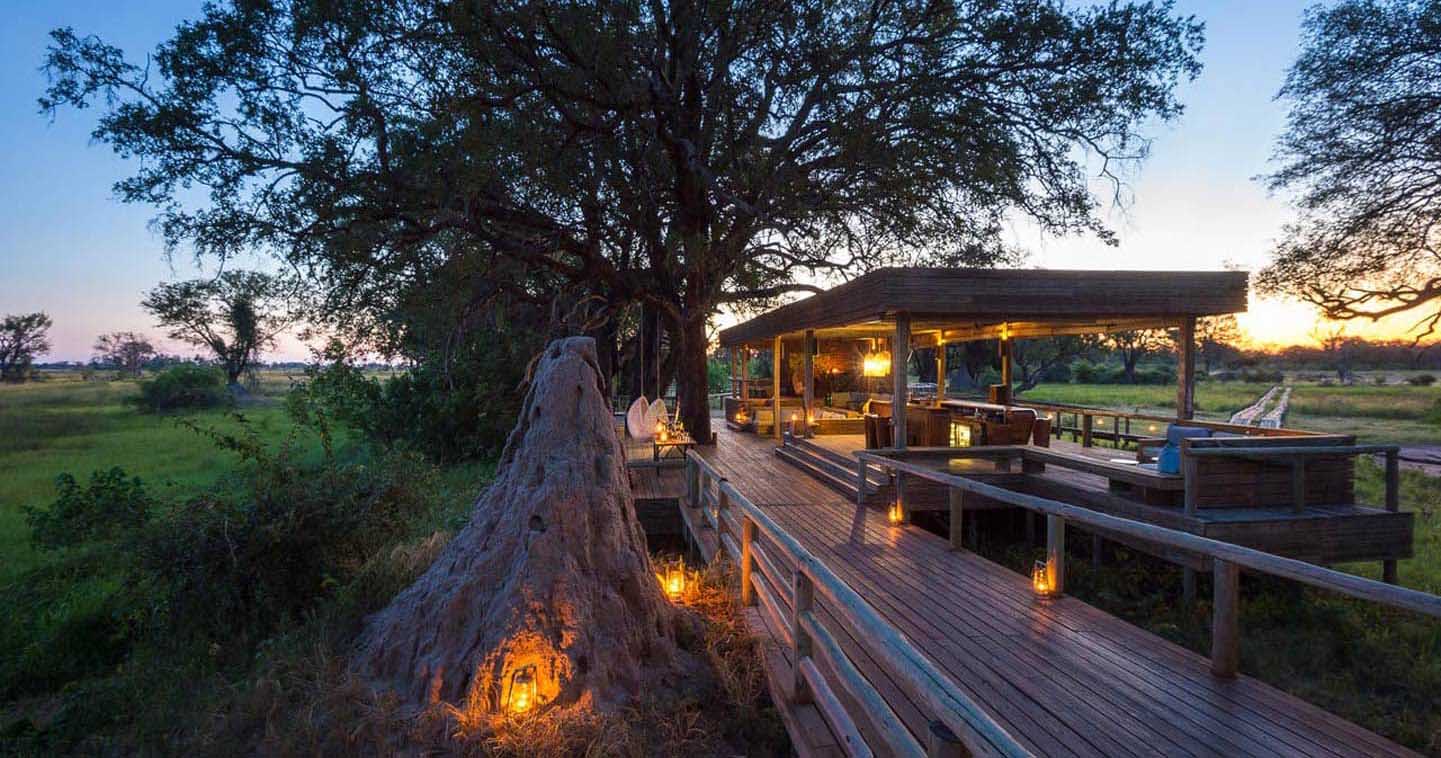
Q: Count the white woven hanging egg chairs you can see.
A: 2